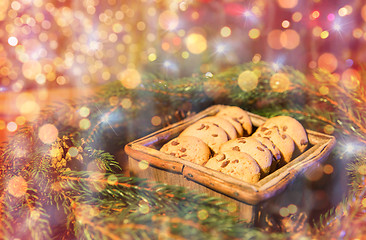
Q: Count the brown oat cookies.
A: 10